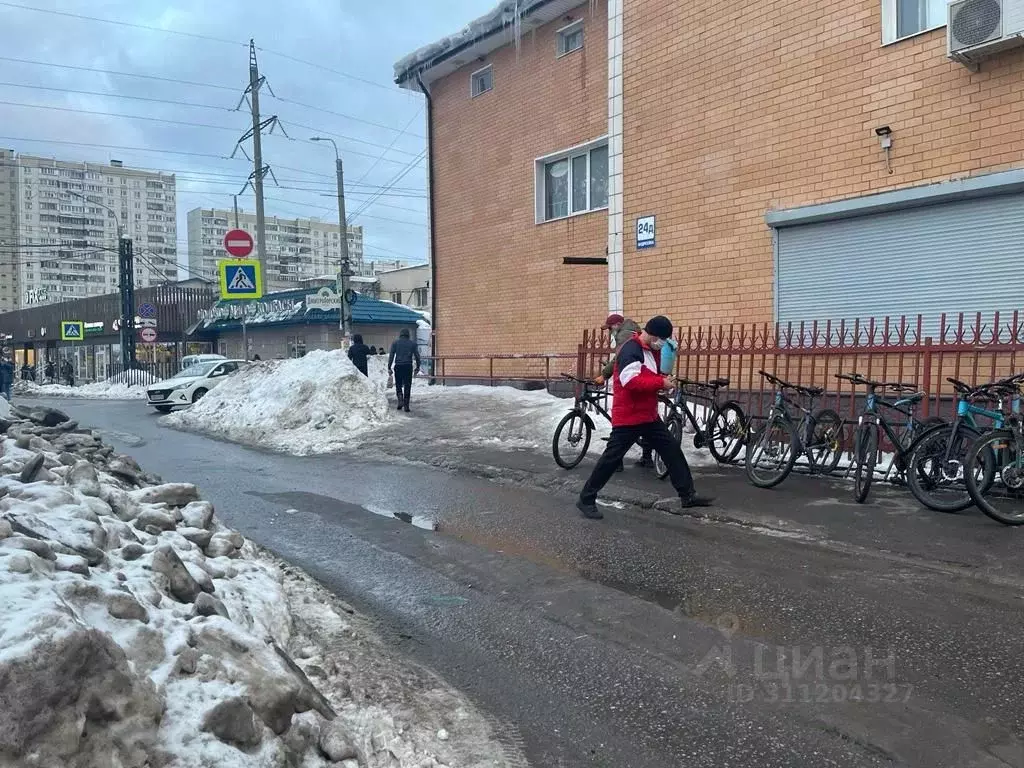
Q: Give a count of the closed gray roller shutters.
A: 1